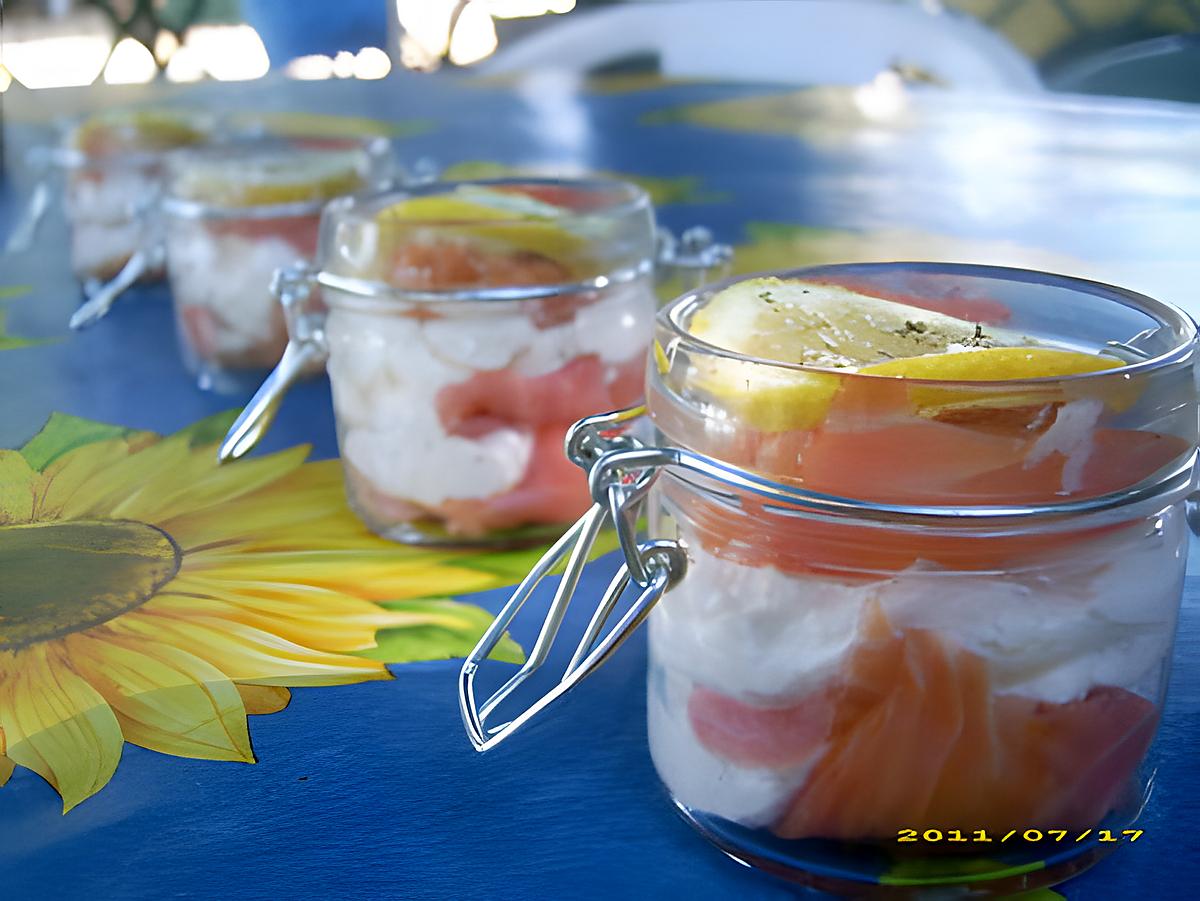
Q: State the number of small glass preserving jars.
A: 4